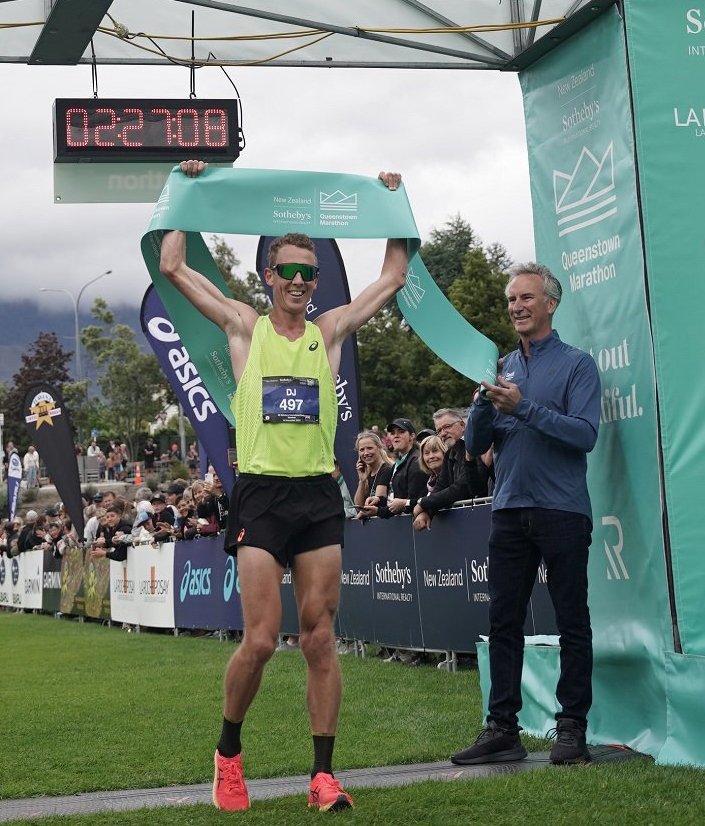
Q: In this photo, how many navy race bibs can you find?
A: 1